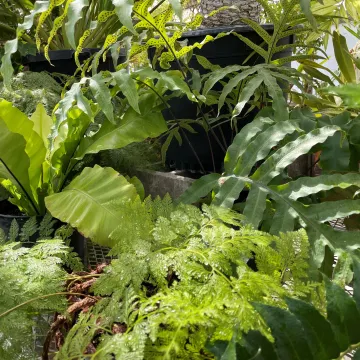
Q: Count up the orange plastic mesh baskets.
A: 0